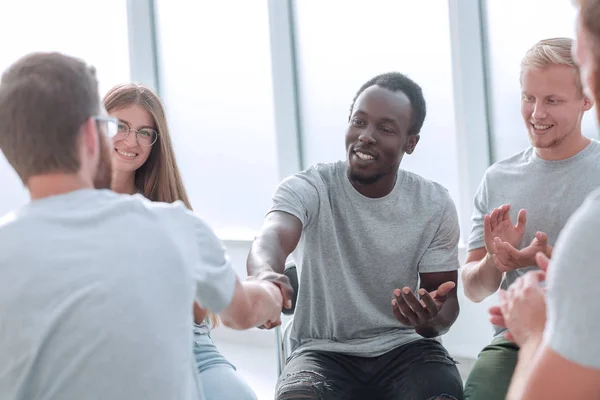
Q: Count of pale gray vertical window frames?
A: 3